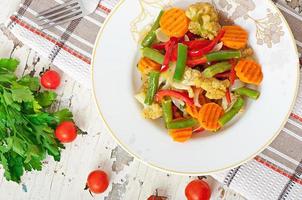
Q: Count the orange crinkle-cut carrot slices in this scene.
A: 6